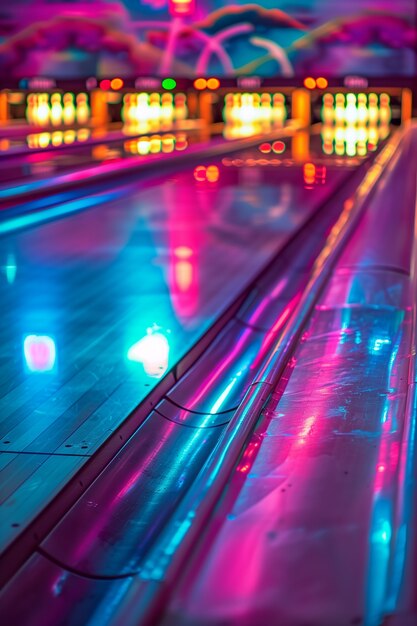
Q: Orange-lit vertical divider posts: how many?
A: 5